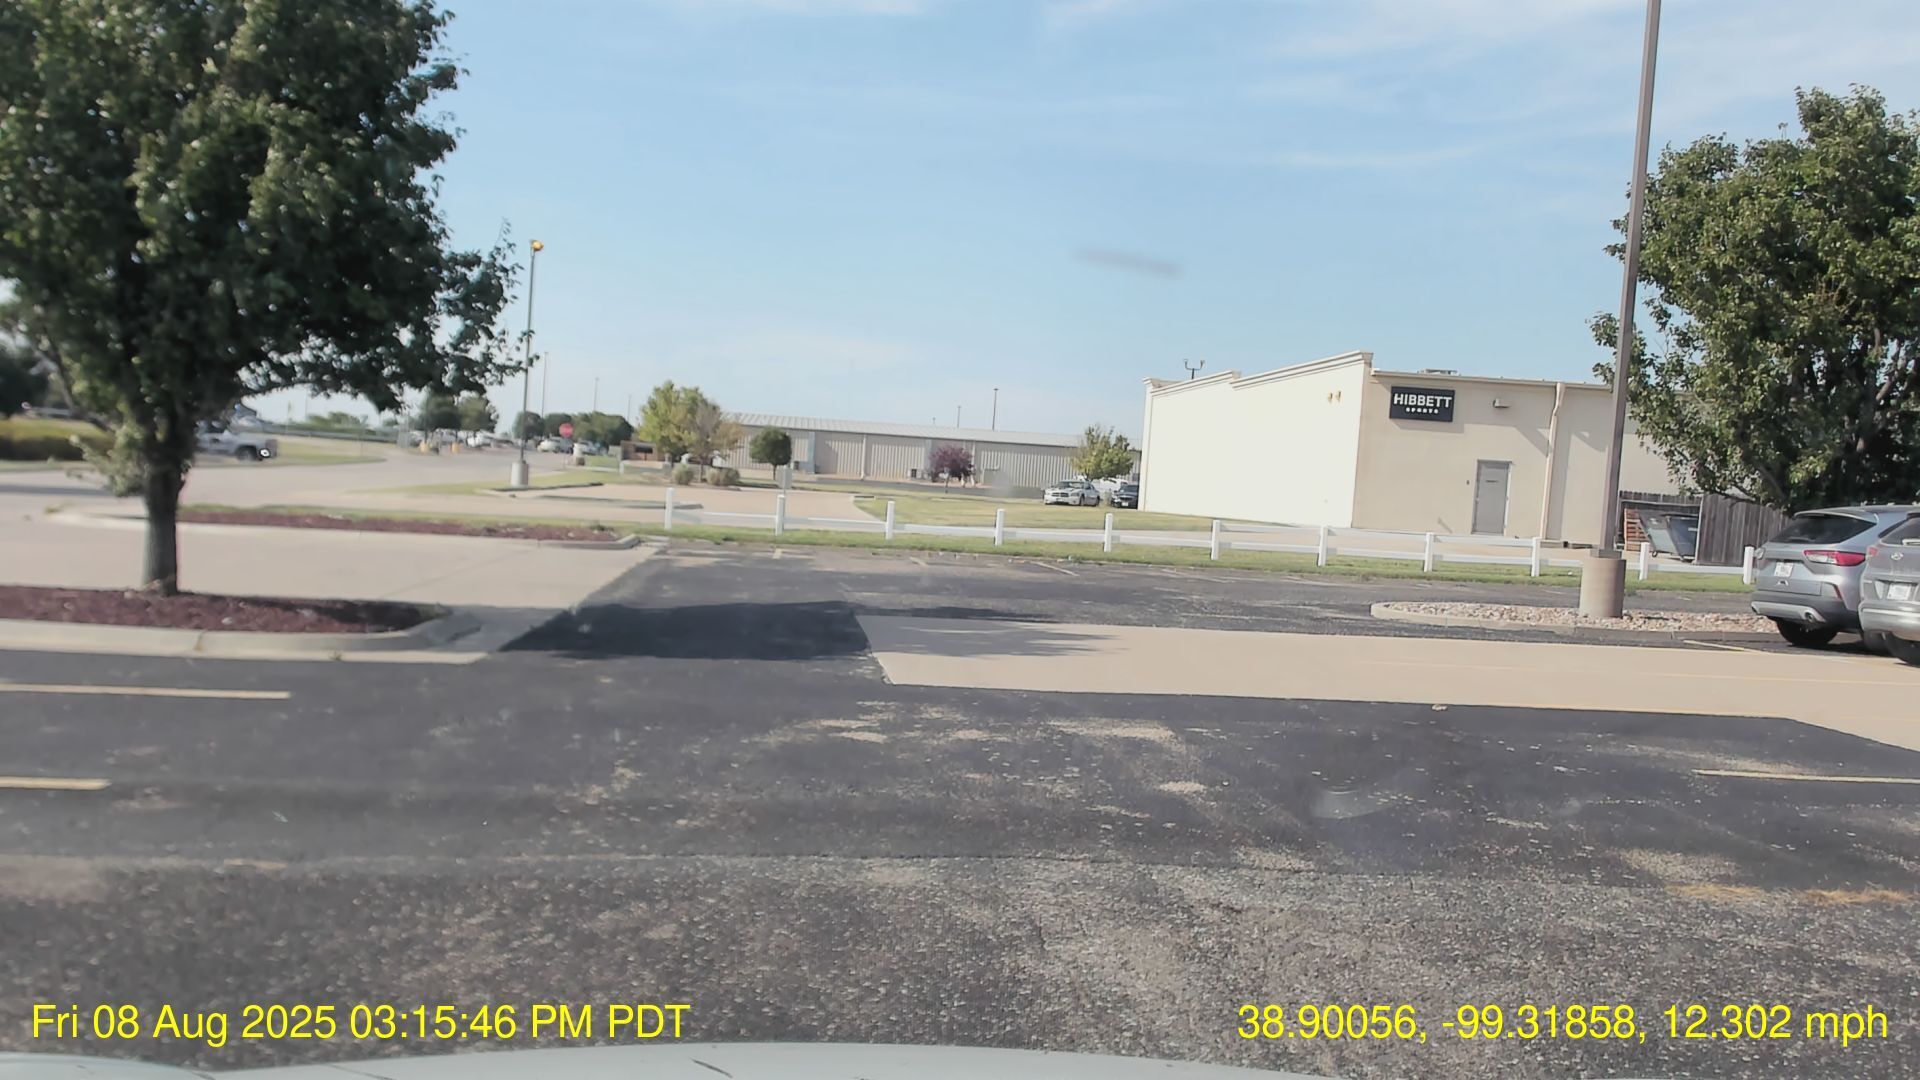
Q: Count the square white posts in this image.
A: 11